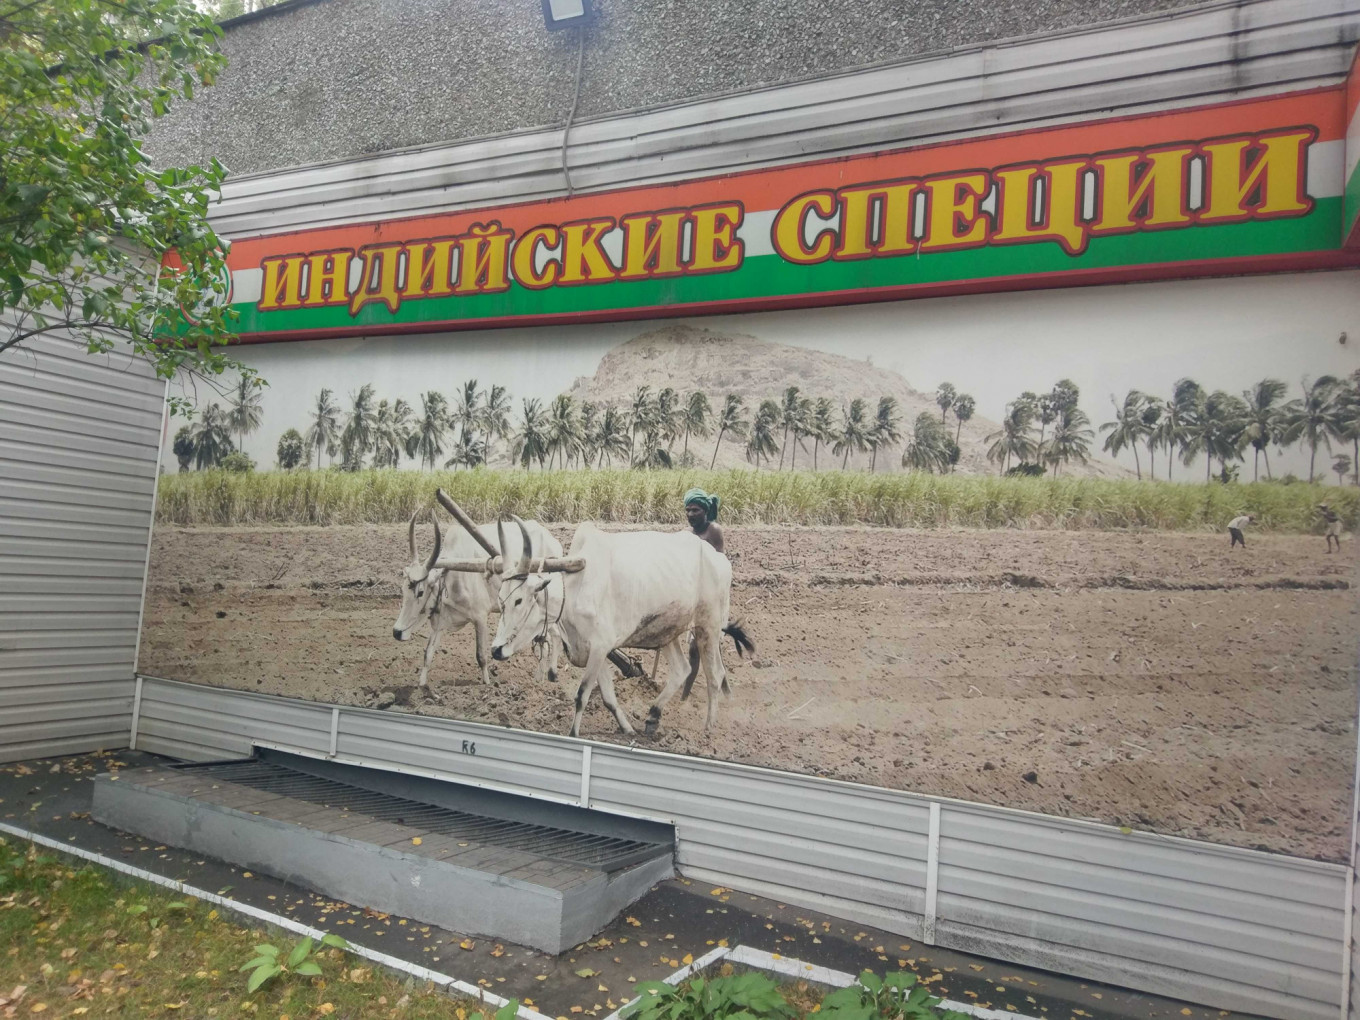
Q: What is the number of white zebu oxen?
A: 2